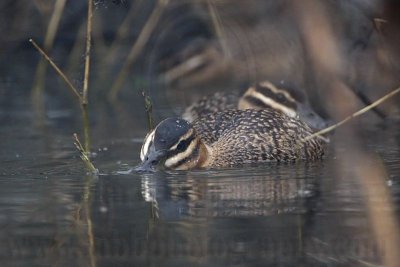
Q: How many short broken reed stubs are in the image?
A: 2